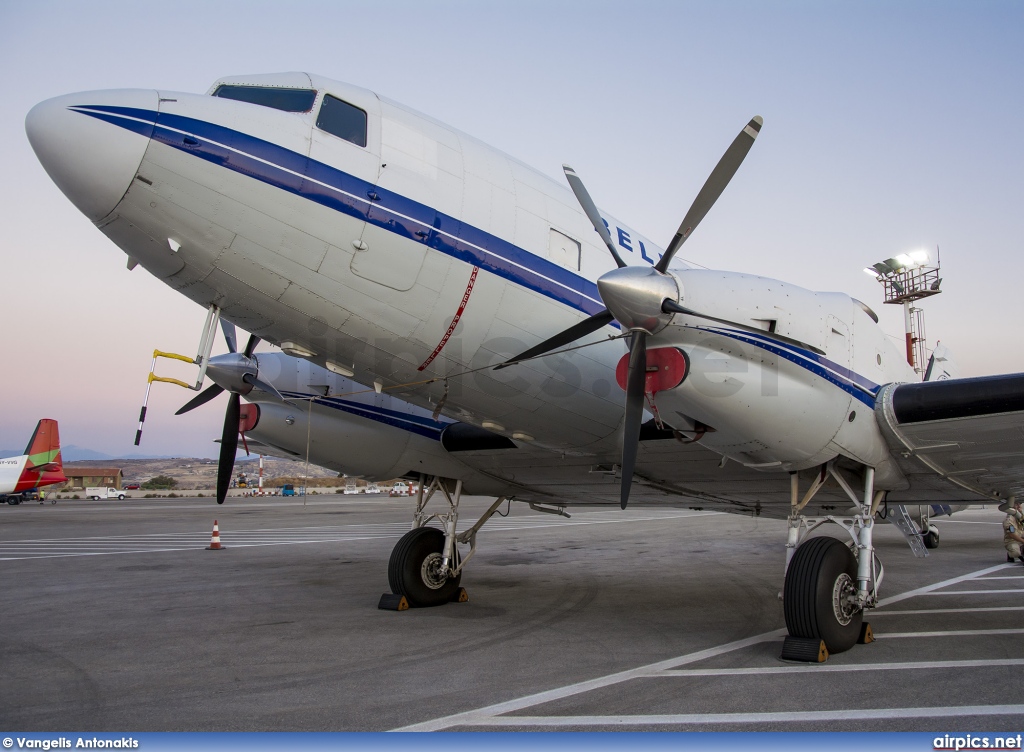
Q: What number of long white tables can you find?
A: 0